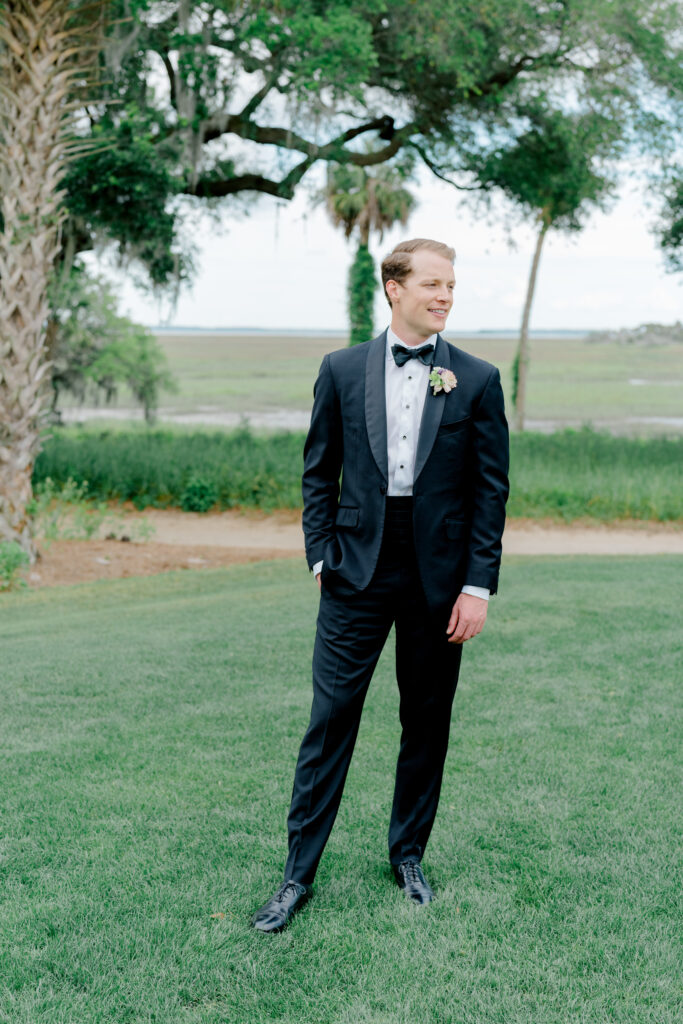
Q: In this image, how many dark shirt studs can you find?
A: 4